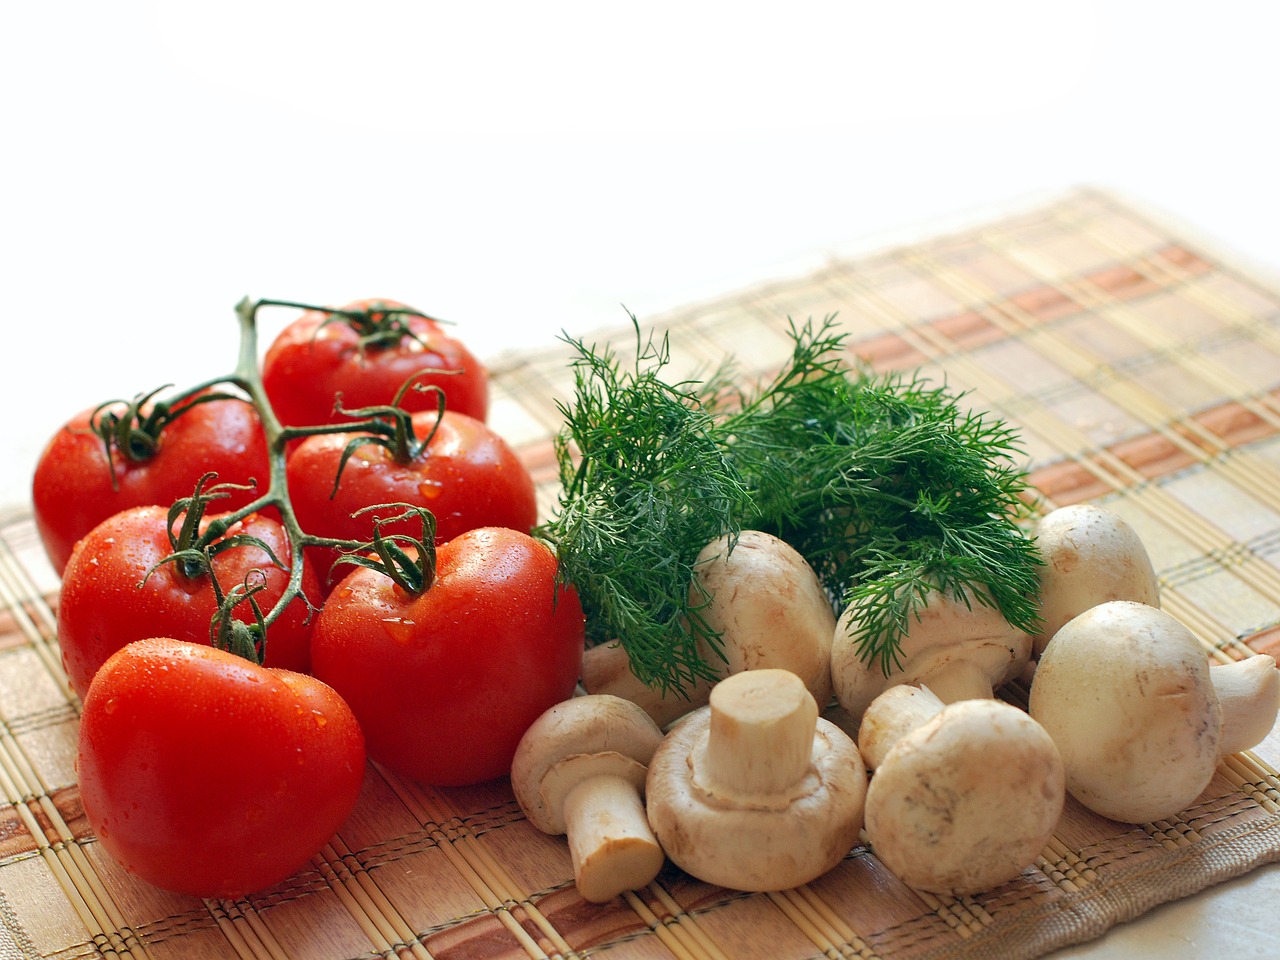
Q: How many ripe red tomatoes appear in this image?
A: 6